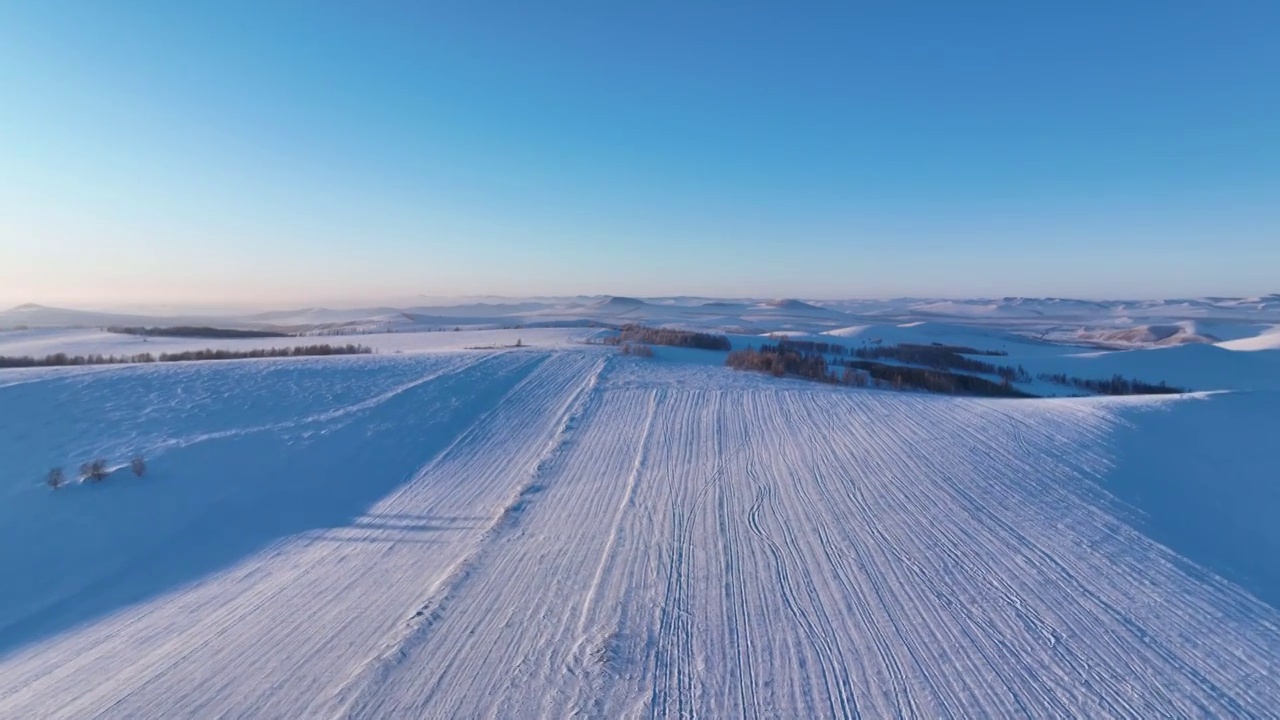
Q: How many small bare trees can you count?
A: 3